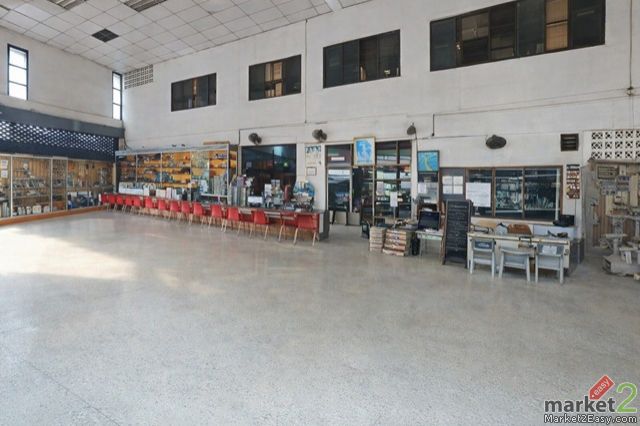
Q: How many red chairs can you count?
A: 14